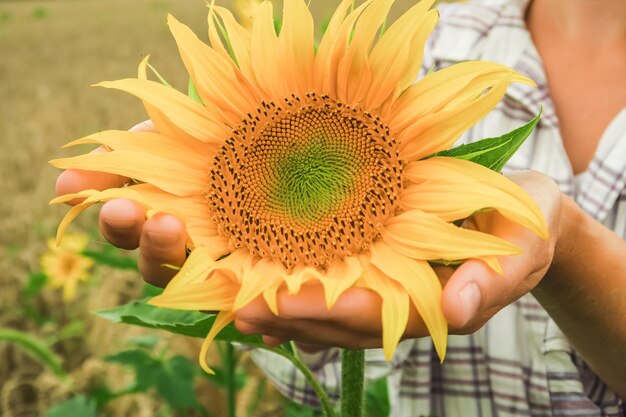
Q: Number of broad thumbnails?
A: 1